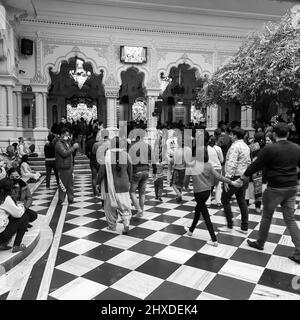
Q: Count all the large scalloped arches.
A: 3